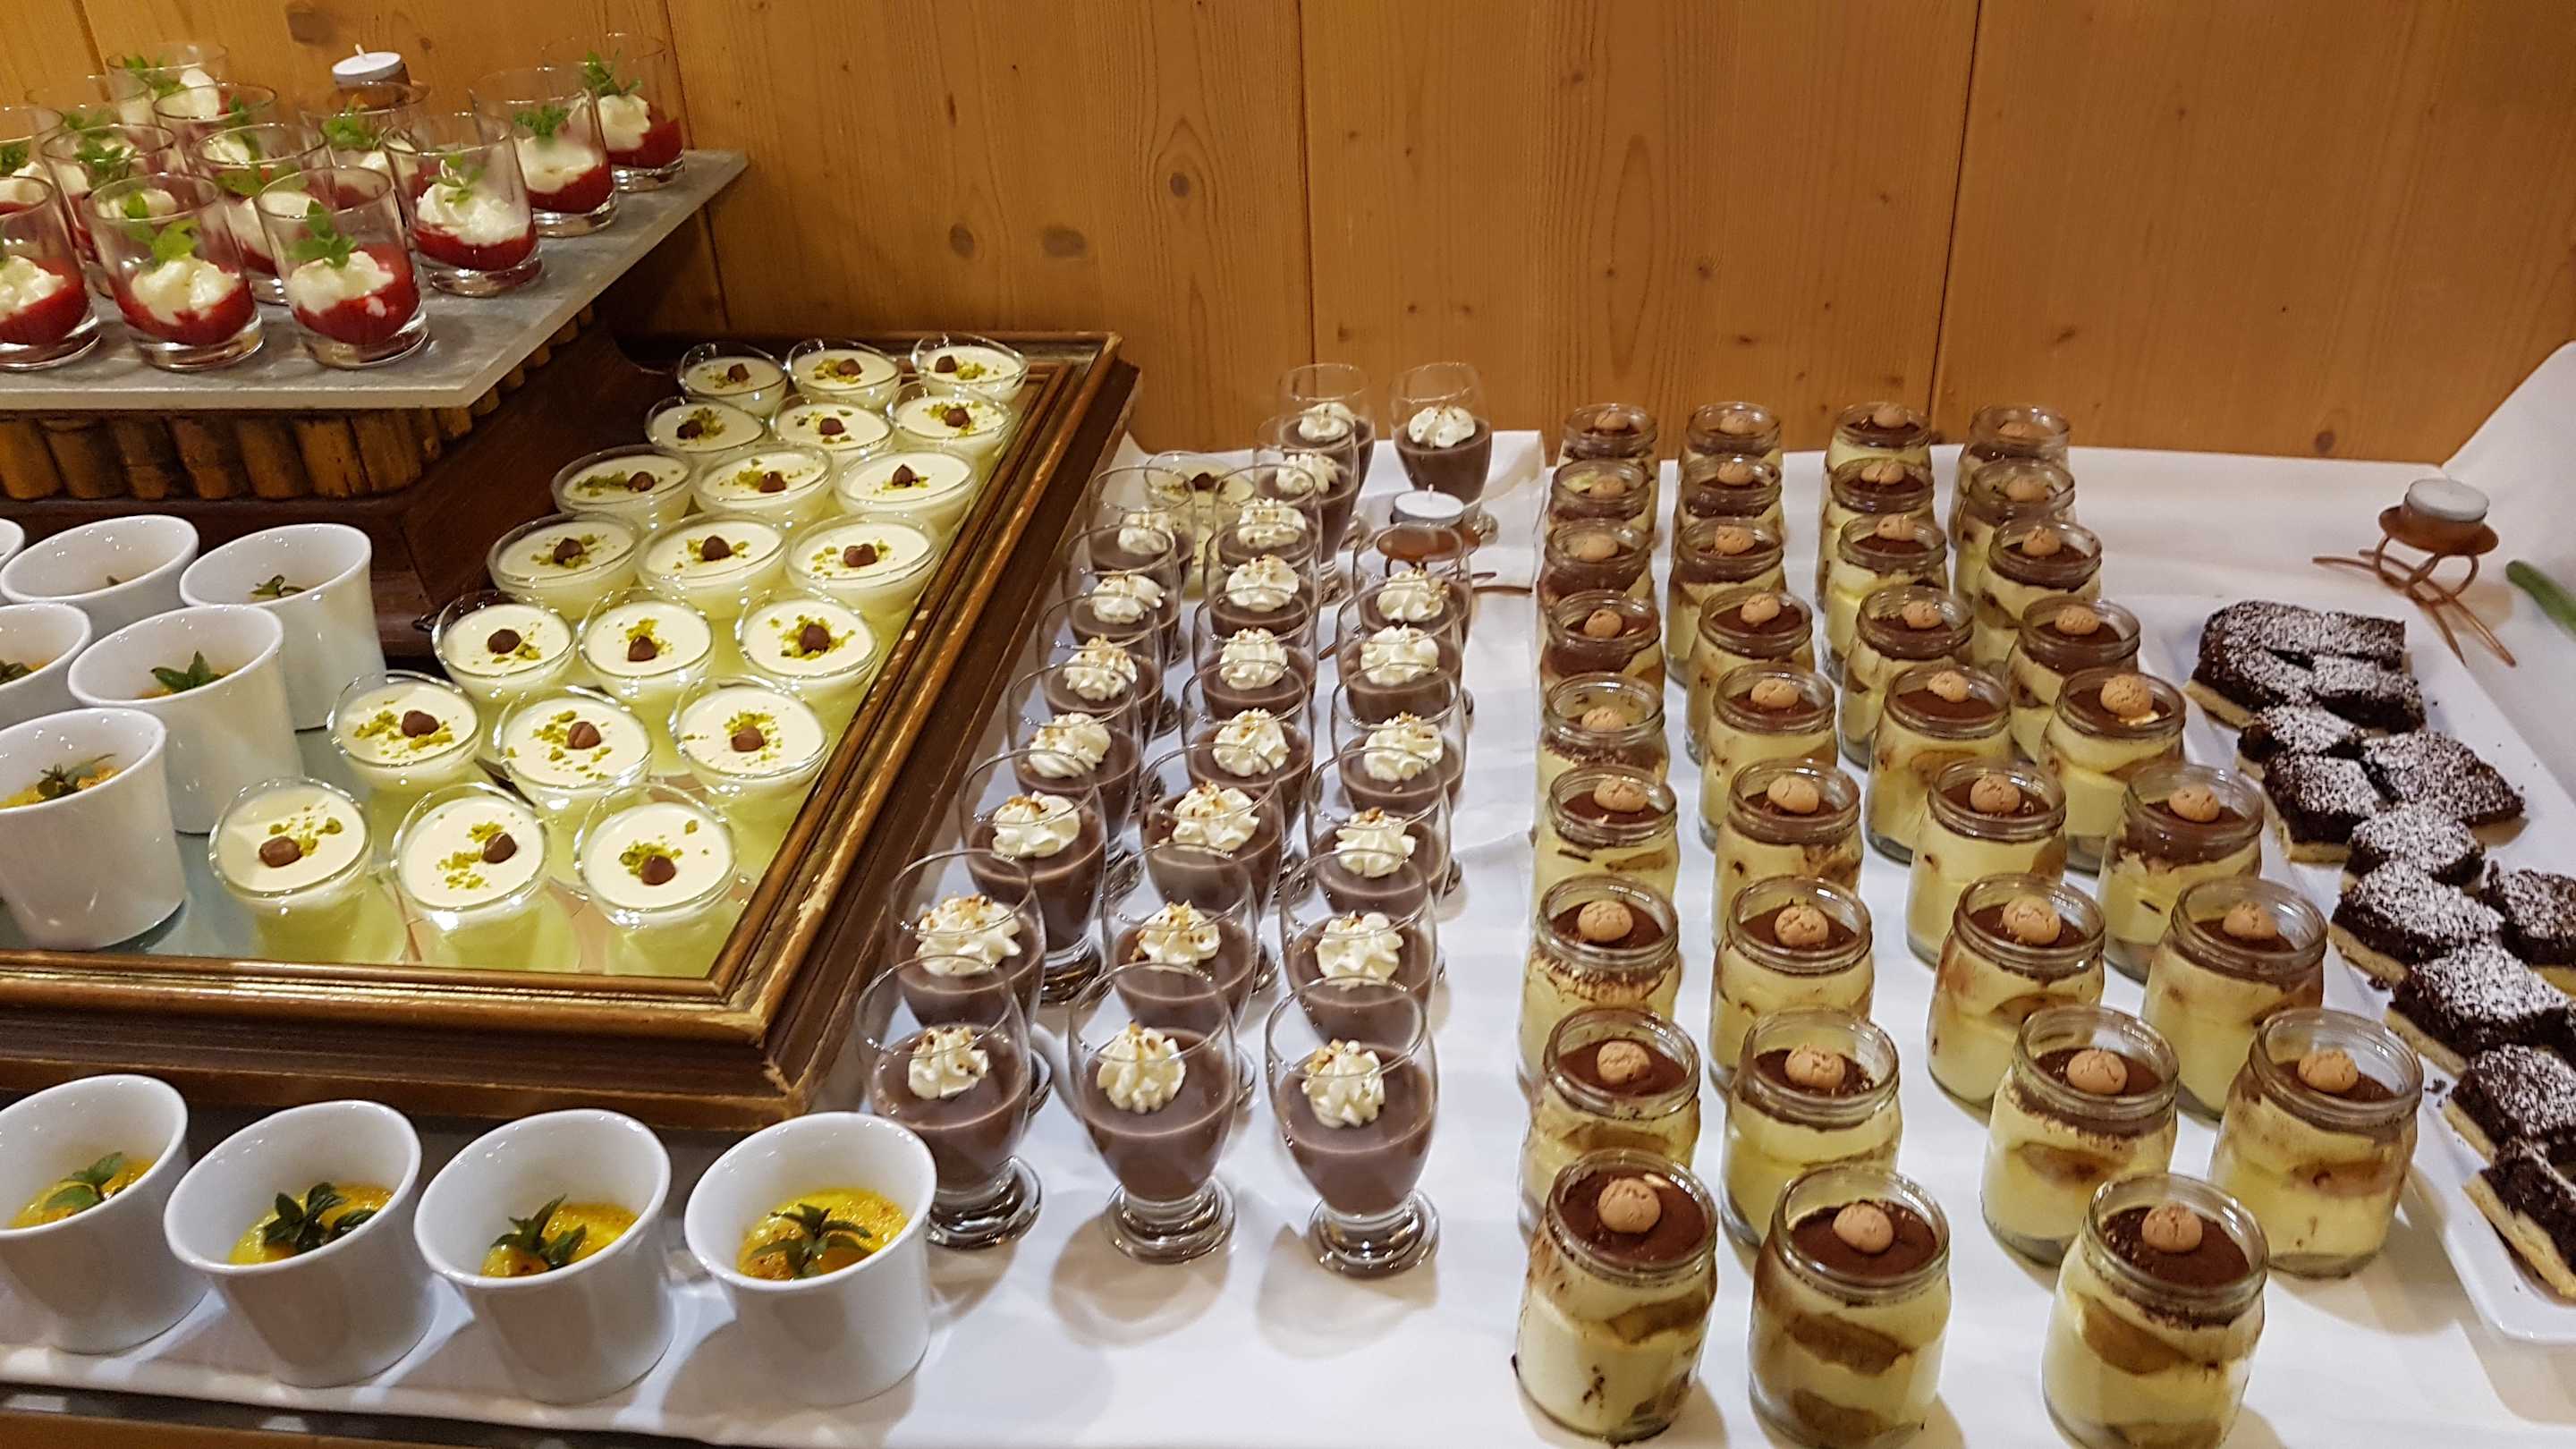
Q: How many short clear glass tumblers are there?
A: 13